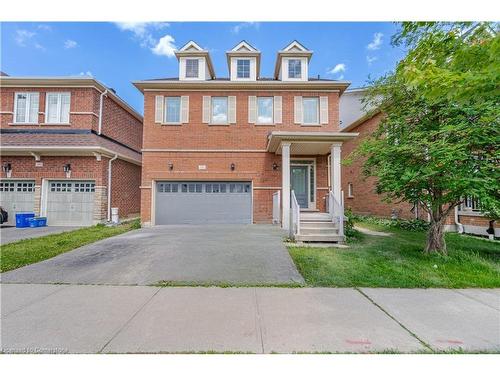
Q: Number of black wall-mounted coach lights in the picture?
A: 5